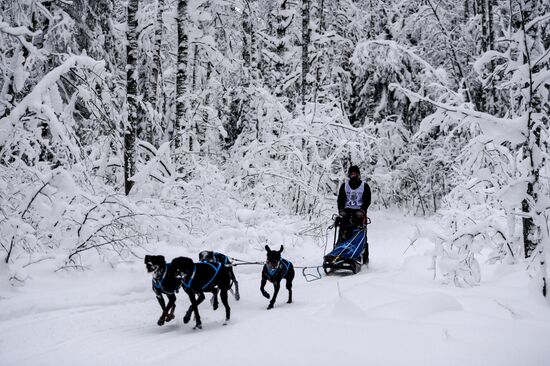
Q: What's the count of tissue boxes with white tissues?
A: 0